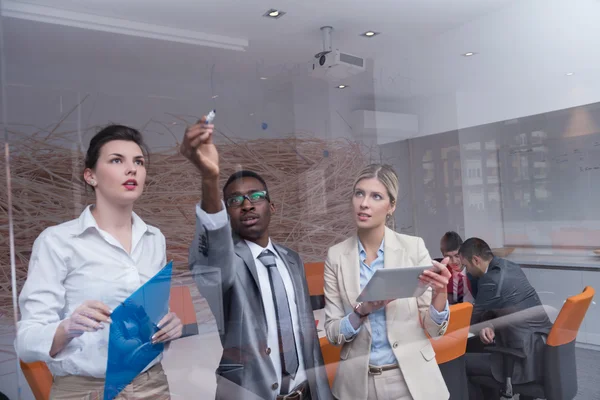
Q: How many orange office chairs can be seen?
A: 6